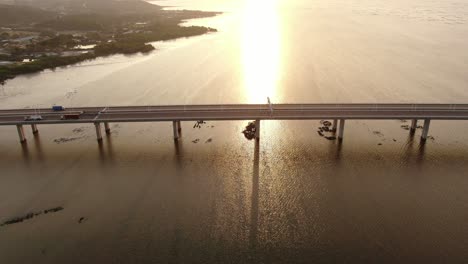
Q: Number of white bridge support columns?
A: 11